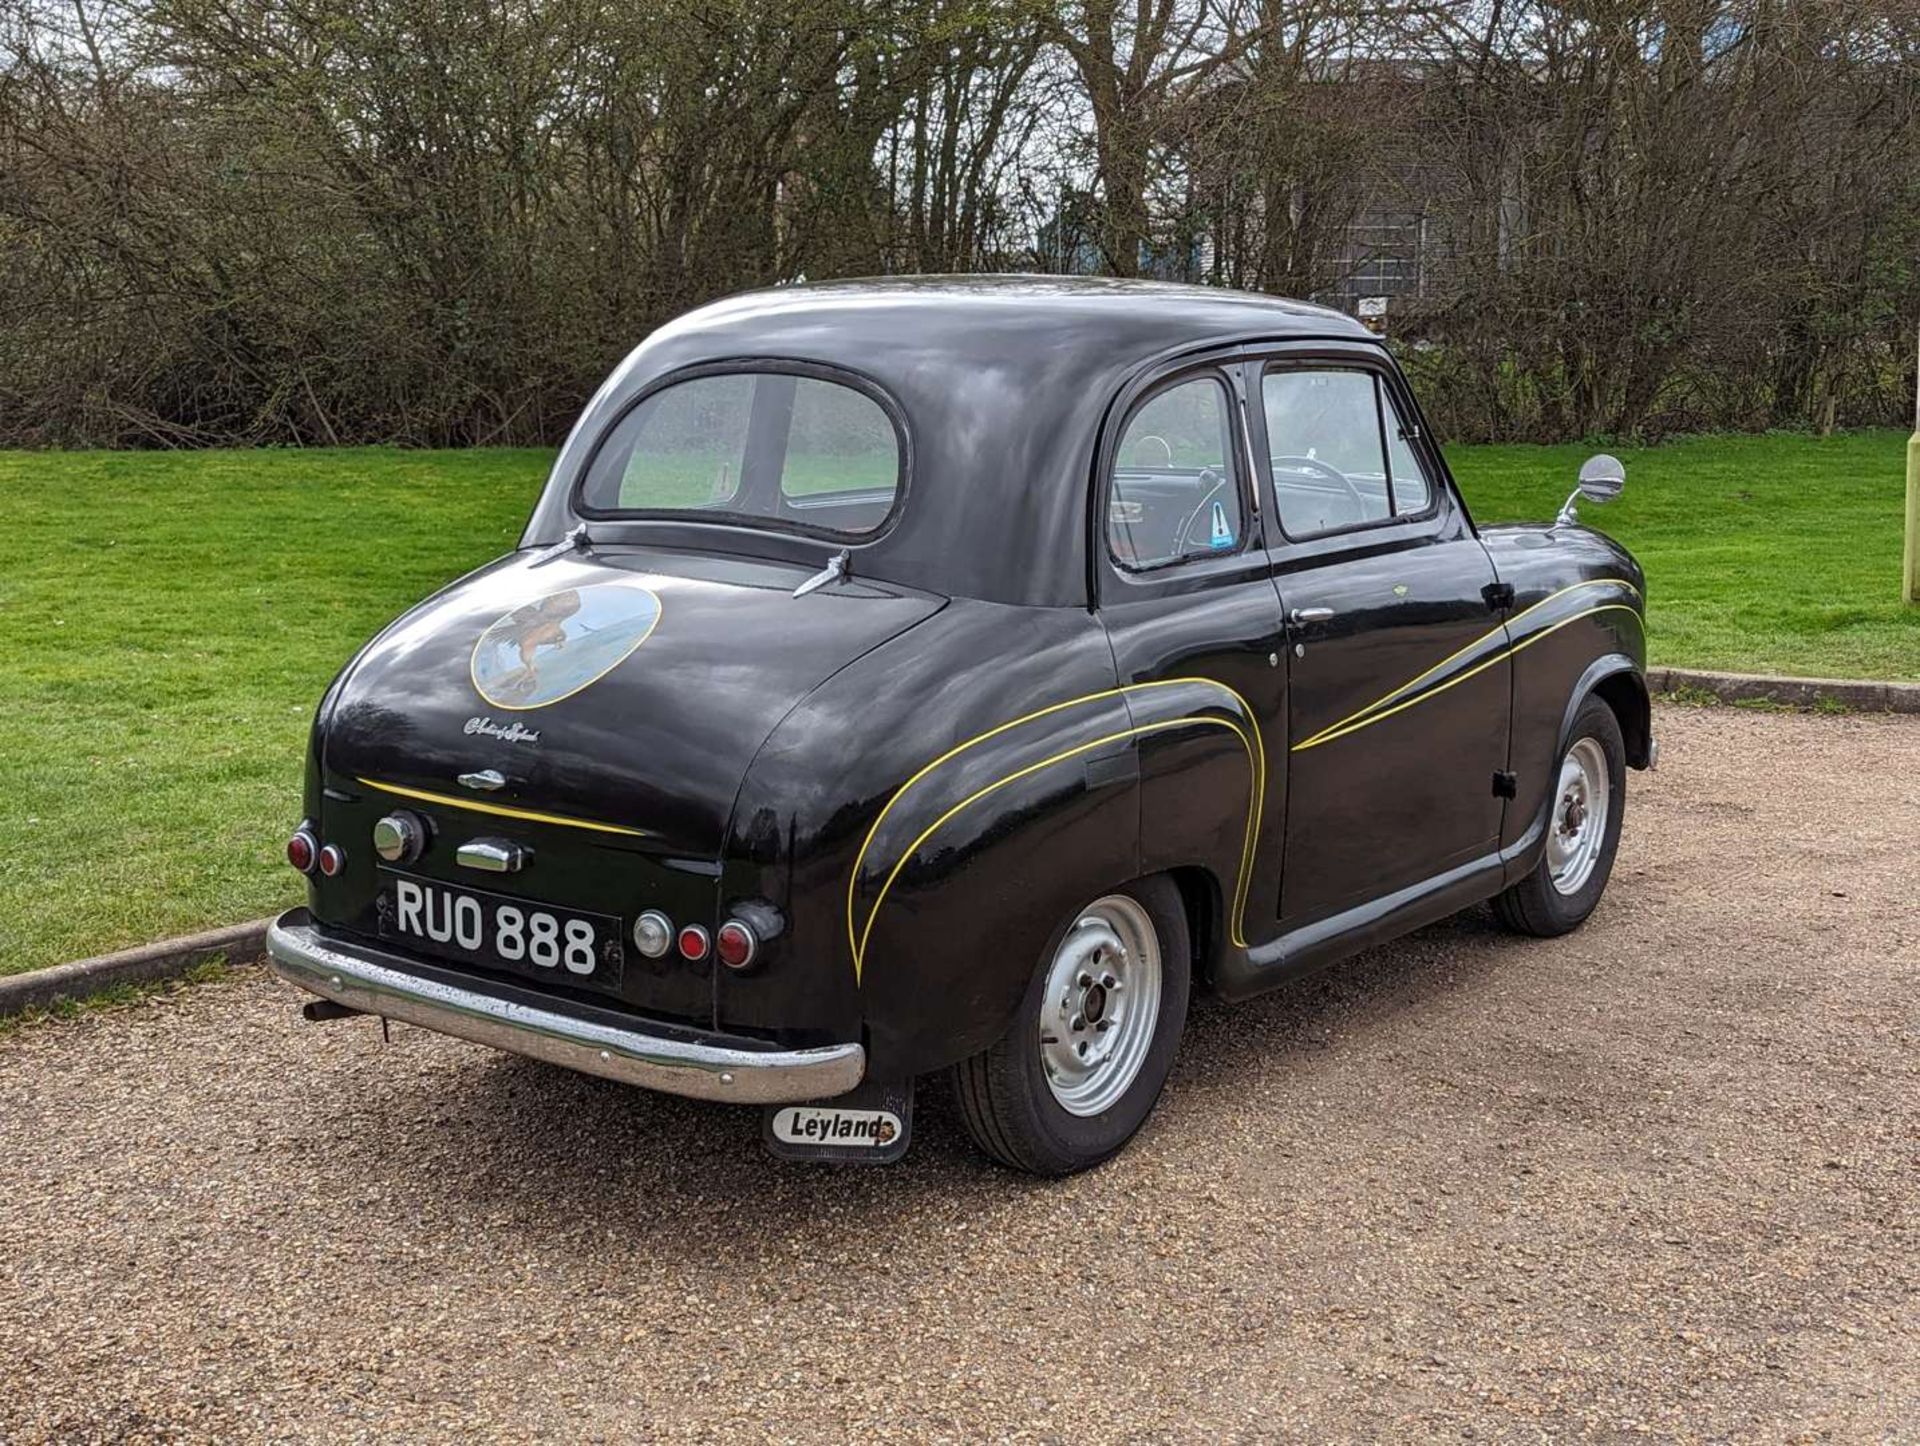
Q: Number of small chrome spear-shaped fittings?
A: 2